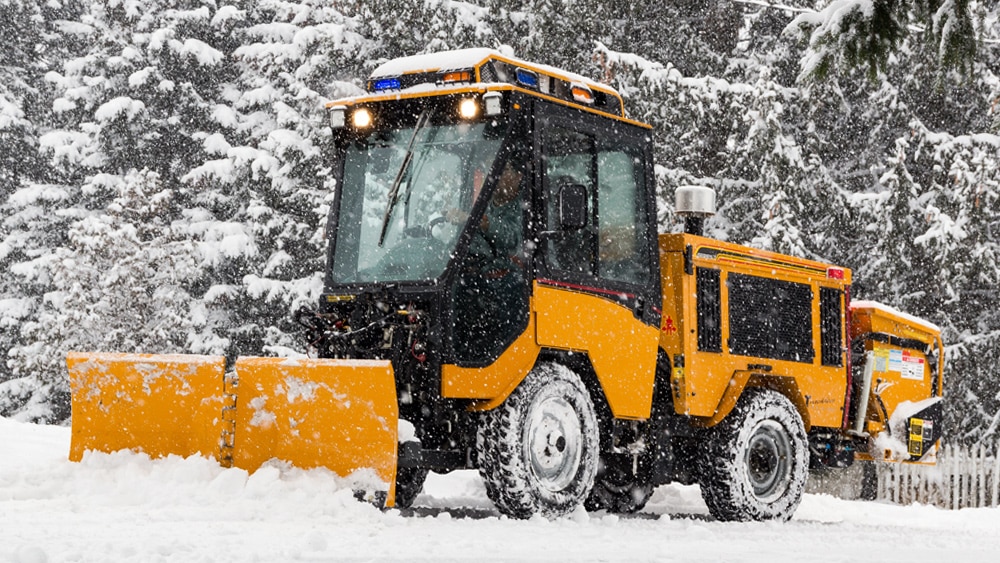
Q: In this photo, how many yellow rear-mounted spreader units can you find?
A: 1